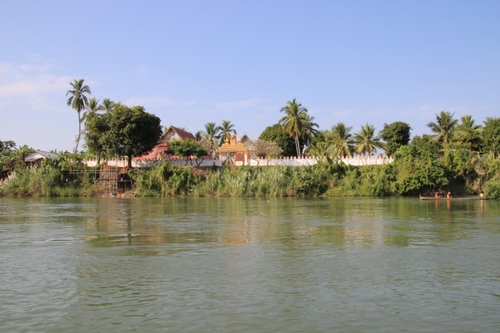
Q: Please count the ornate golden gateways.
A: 1